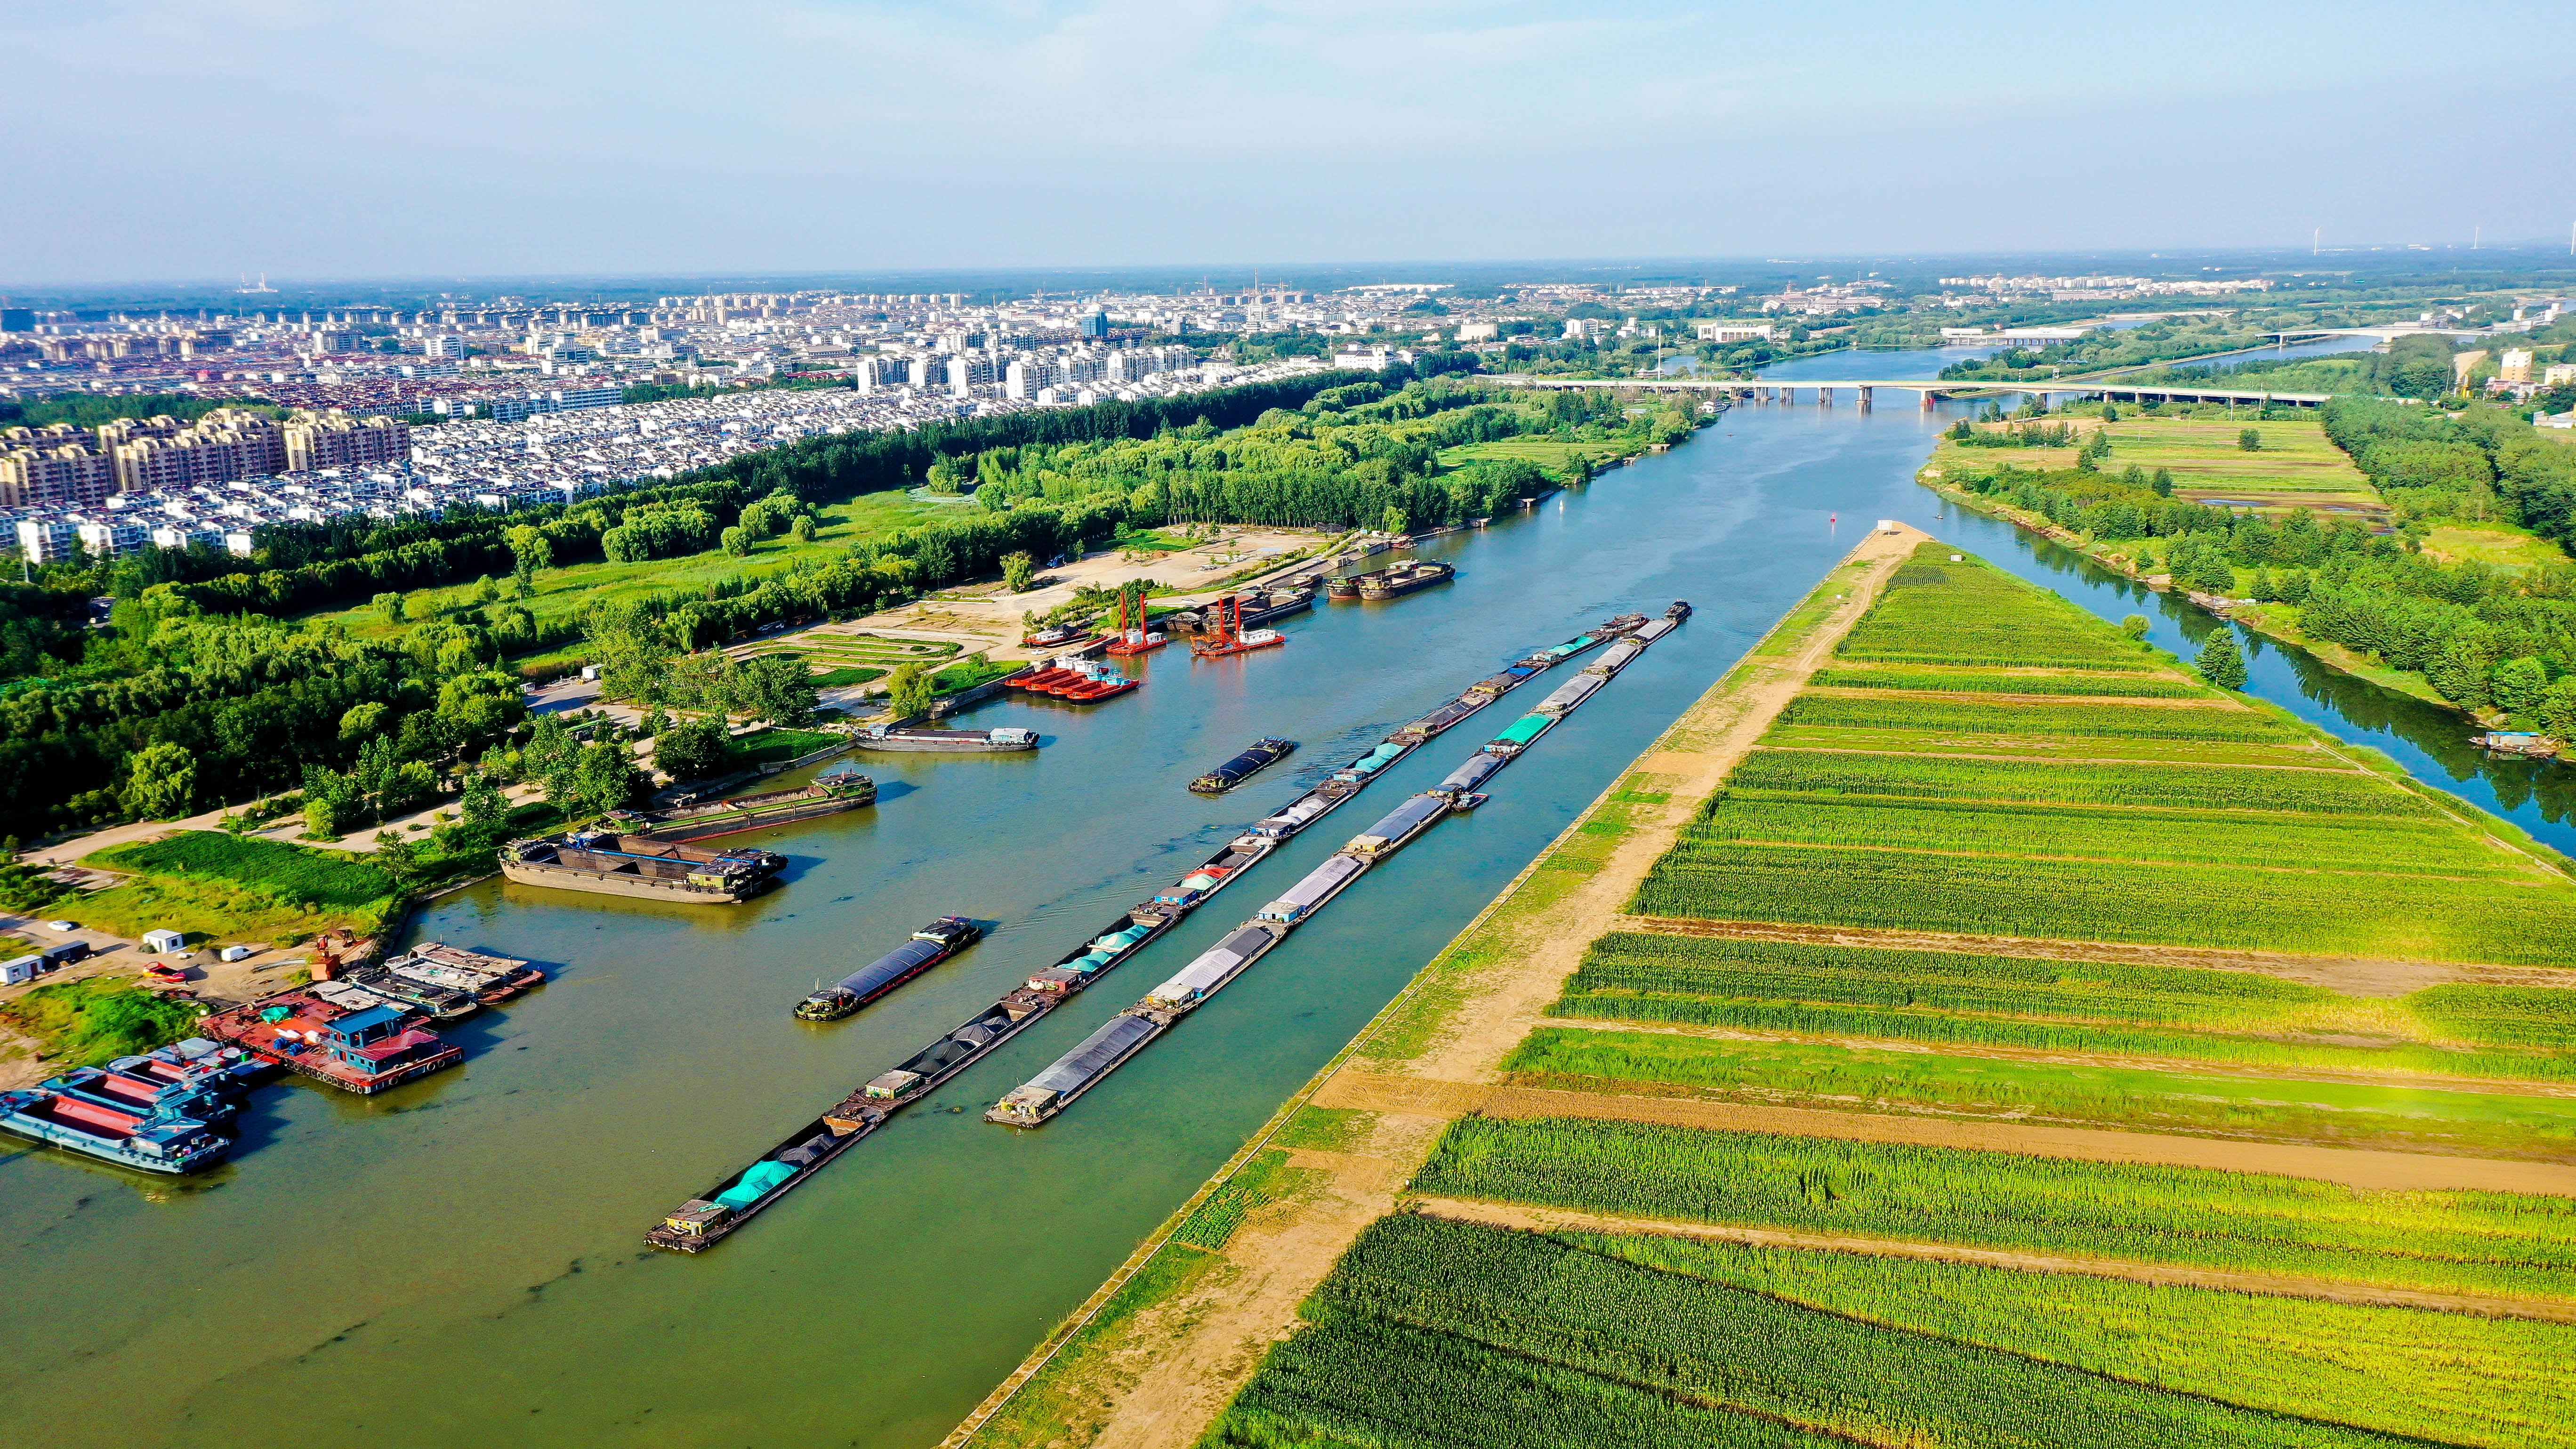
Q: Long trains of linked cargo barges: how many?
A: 2